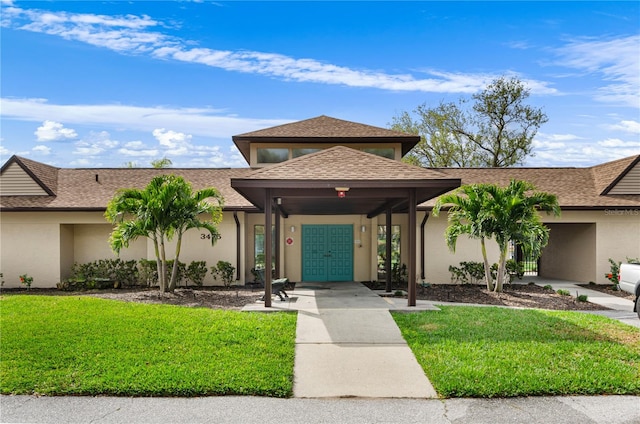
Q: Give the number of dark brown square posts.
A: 4